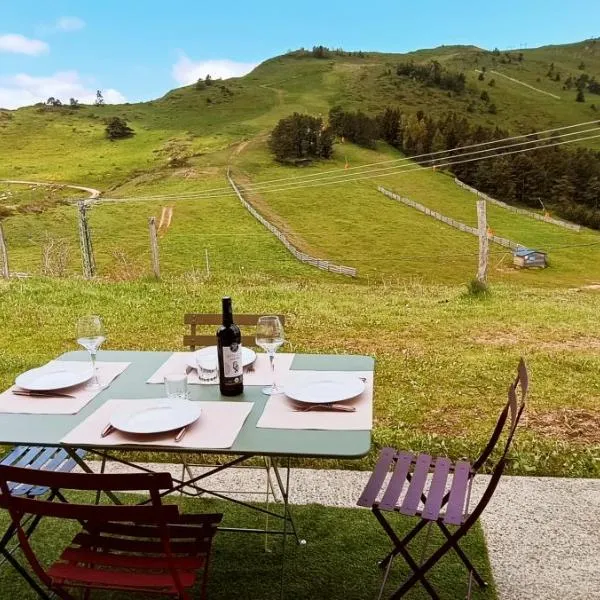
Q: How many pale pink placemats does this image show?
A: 4